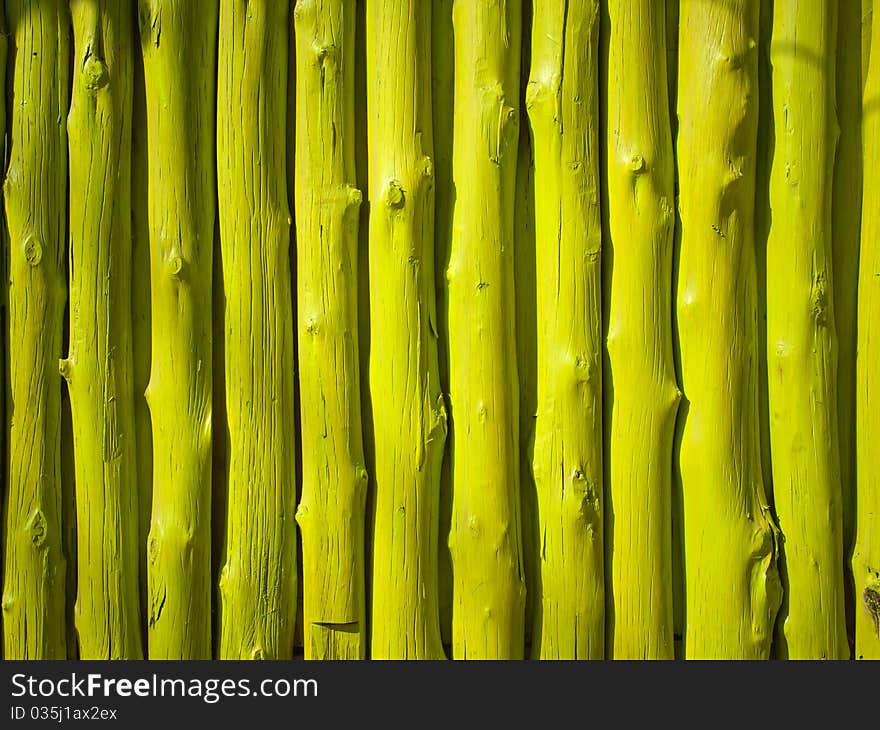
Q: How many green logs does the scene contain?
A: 12